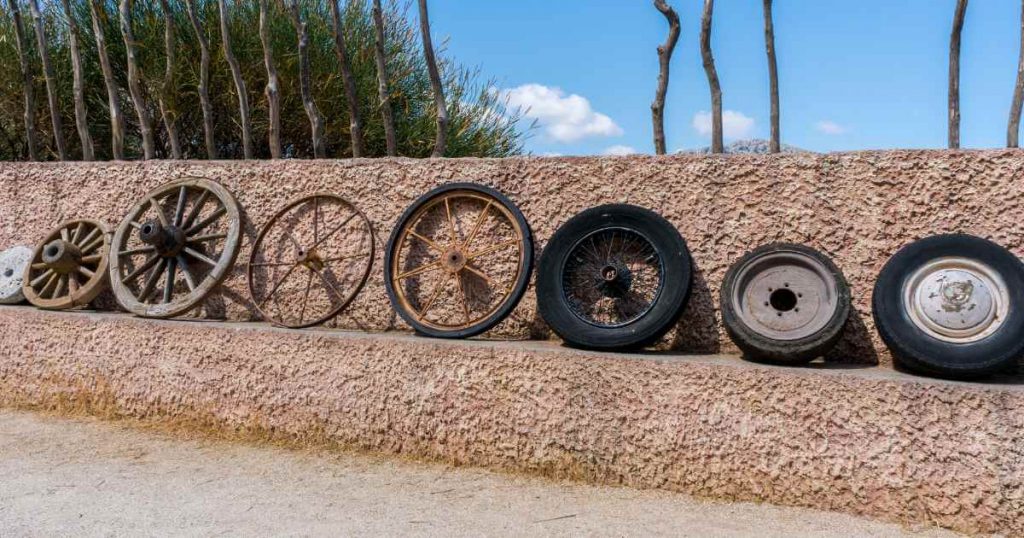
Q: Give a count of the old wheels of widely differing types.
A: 8